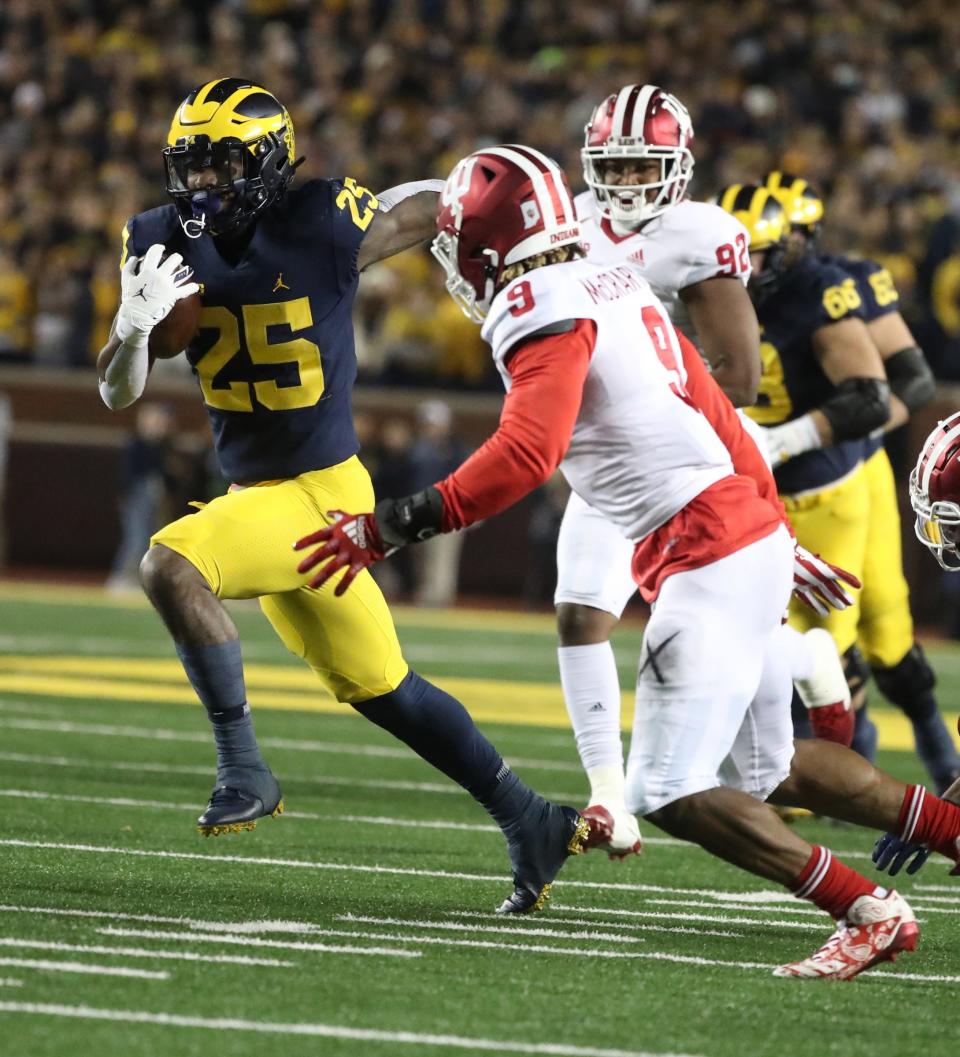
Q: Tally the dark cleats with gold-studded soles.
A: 2